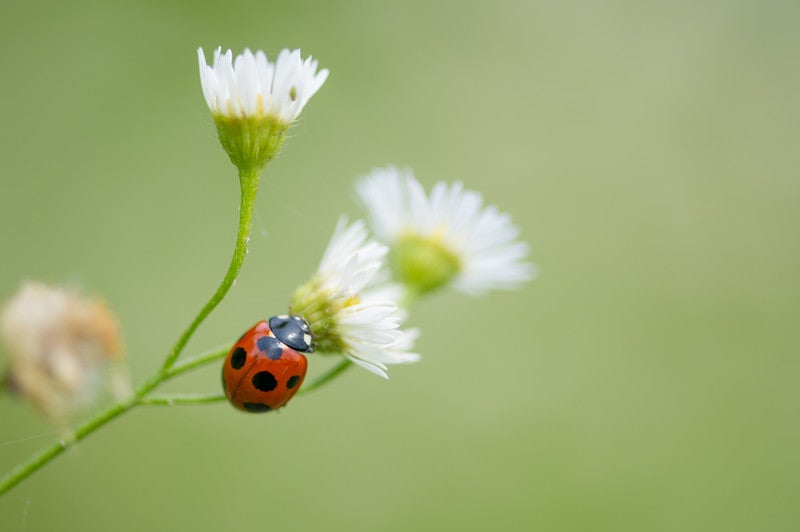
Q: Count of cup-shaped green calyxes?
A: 3